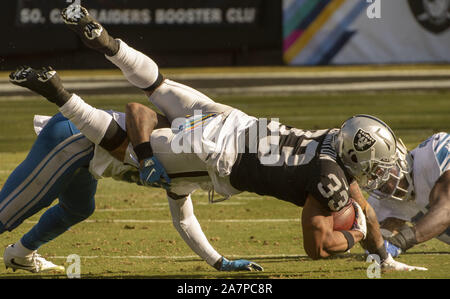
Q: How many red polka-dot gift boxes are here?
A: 0